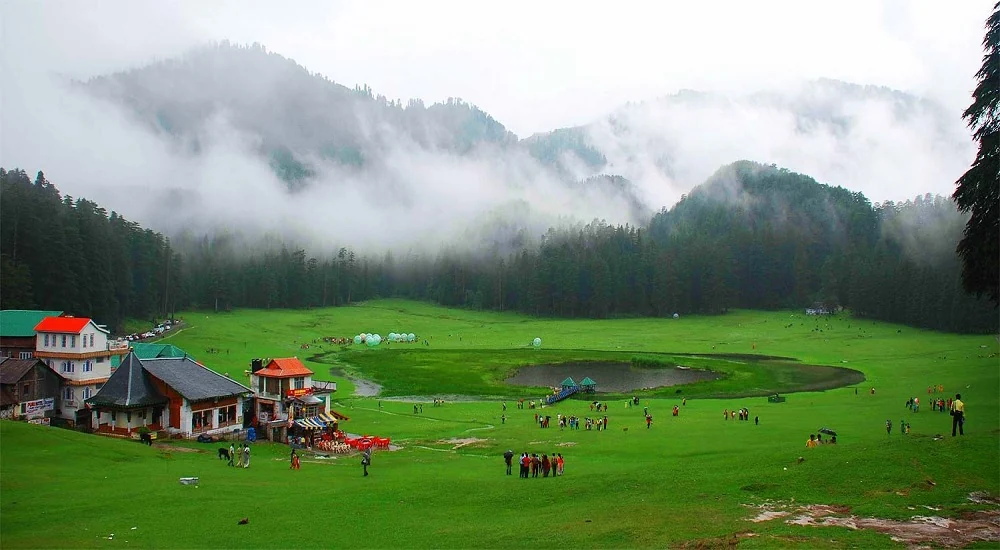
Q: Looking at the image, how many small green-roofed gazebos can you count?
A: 2